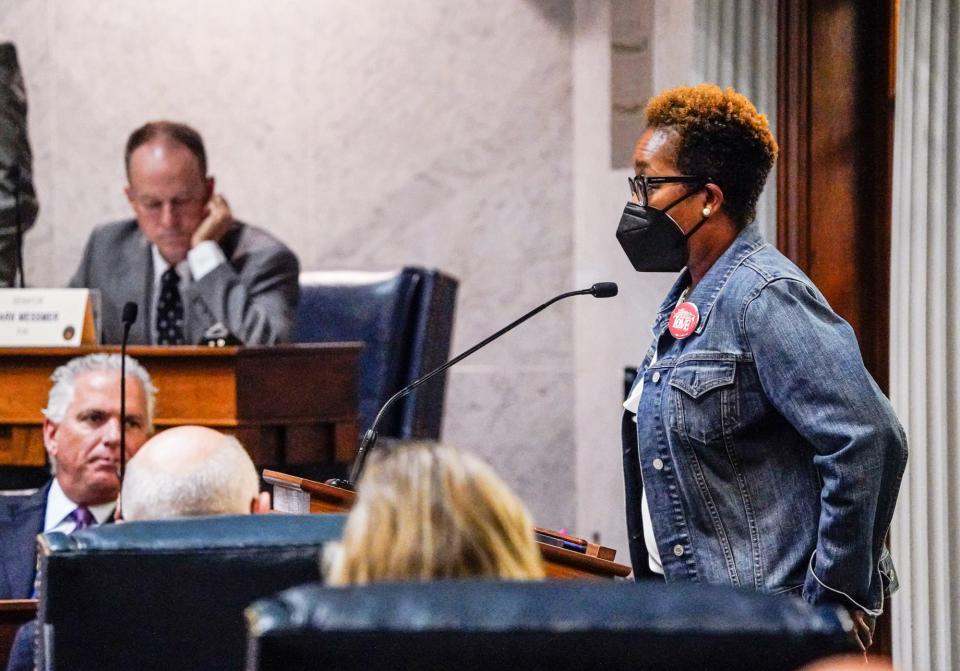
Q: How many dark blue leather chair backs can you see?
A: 3